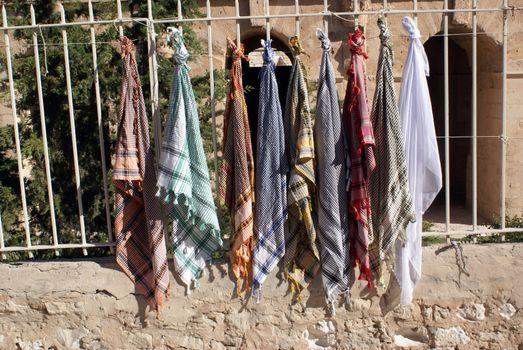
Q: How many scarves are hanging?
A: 9